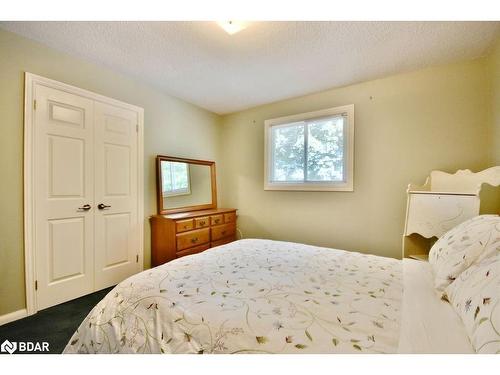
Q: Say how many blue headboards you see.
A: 0